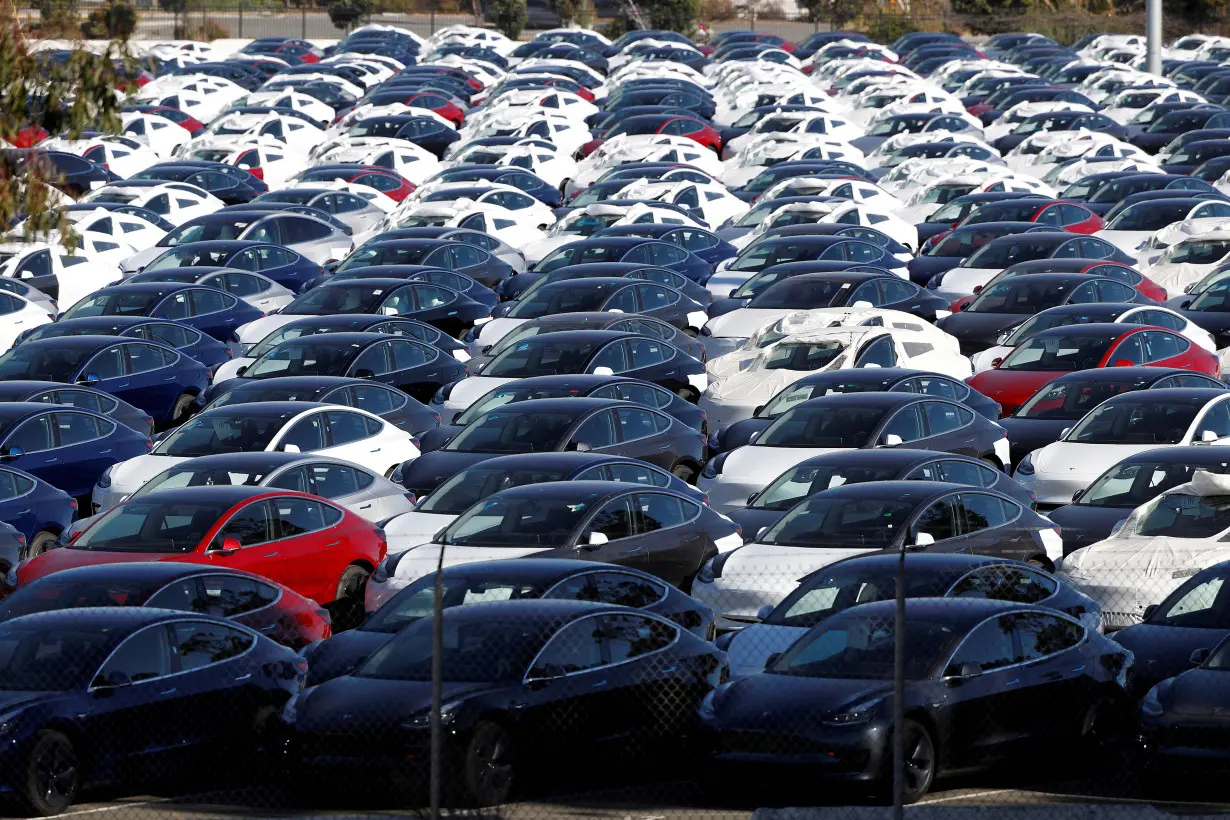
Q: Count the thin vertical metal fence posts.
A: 2